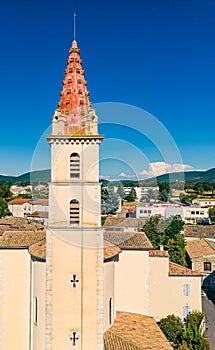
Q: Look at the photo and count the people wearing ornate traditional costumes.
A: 0